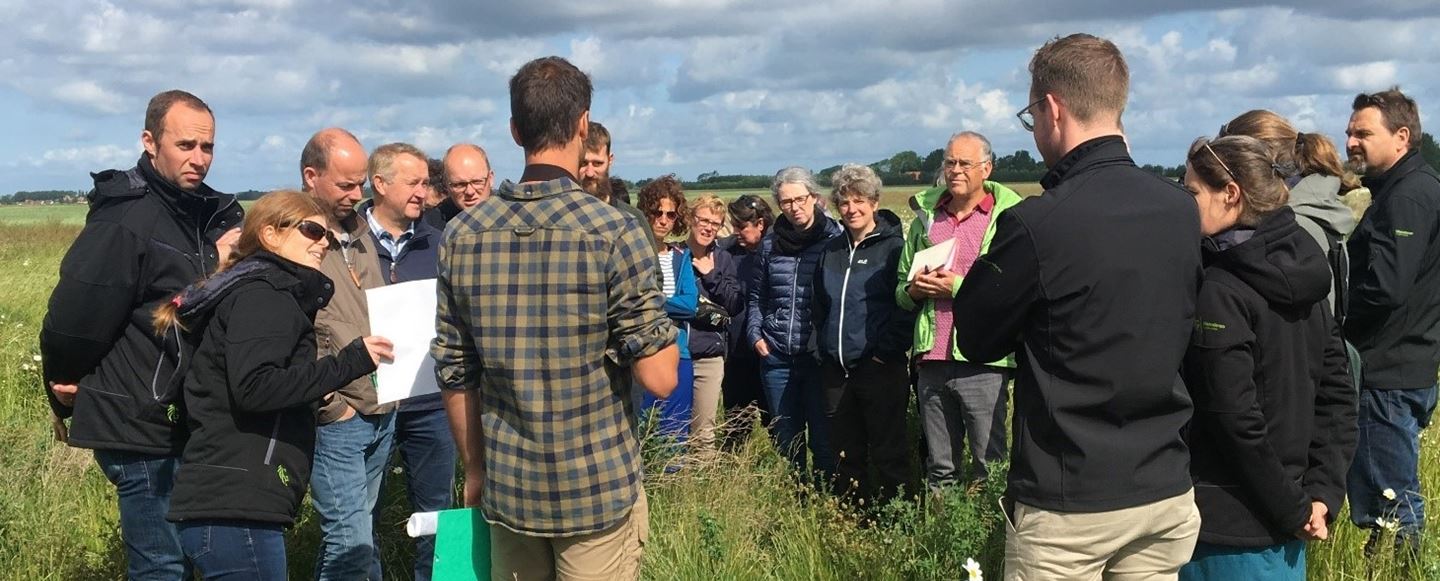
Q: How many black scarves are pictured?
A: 1